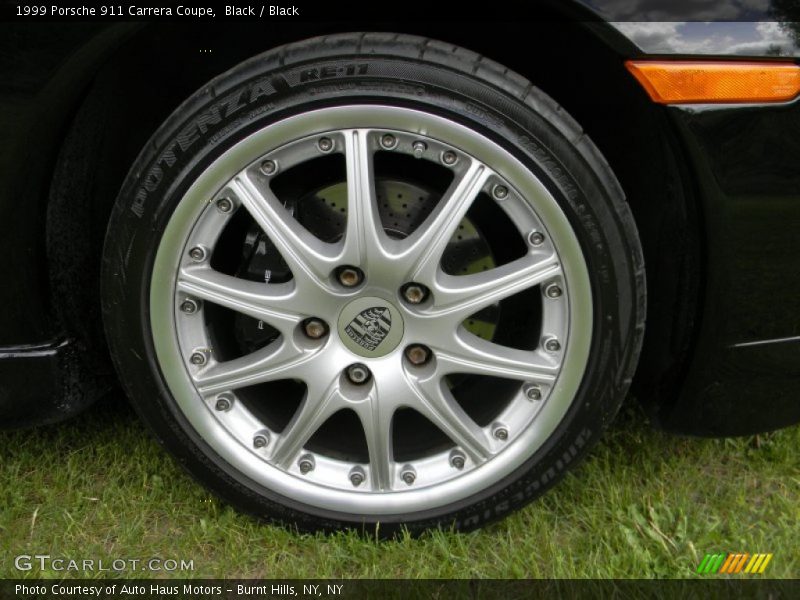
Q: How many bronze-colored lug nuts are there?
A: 4